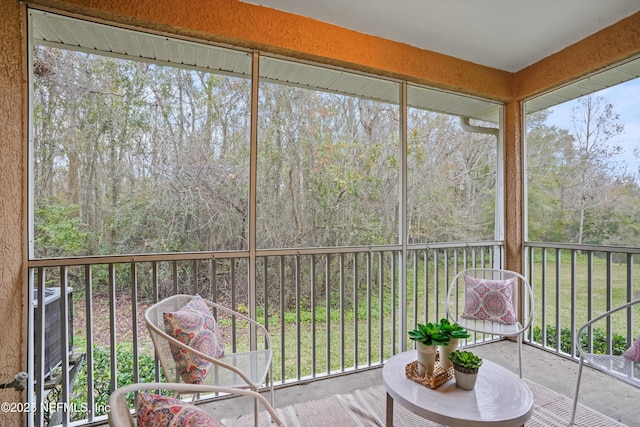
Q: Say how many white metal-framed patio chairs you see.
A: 4